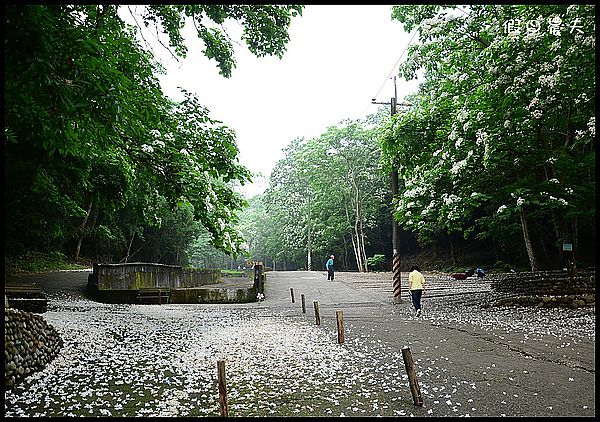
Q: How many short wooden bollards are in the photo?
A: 6